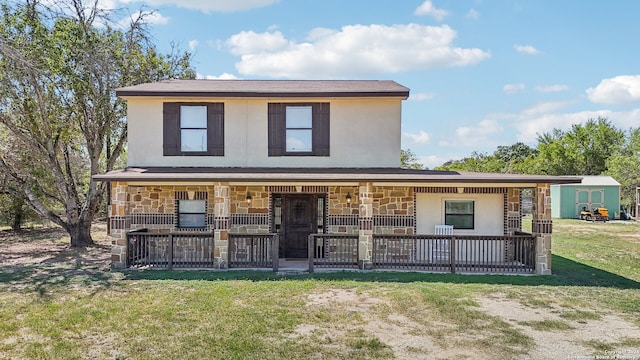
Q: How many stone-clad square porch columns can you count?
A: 4